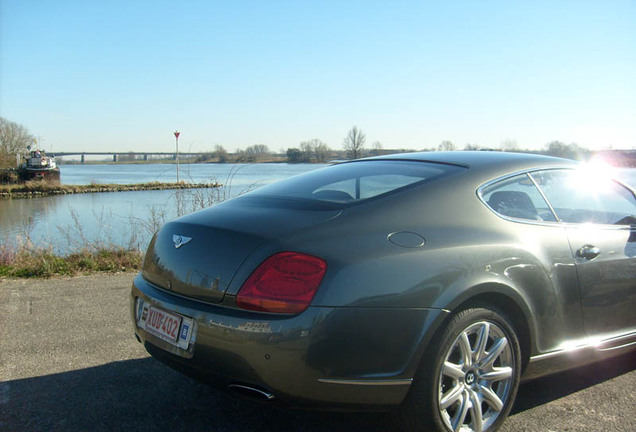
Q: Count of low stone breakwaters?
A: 1